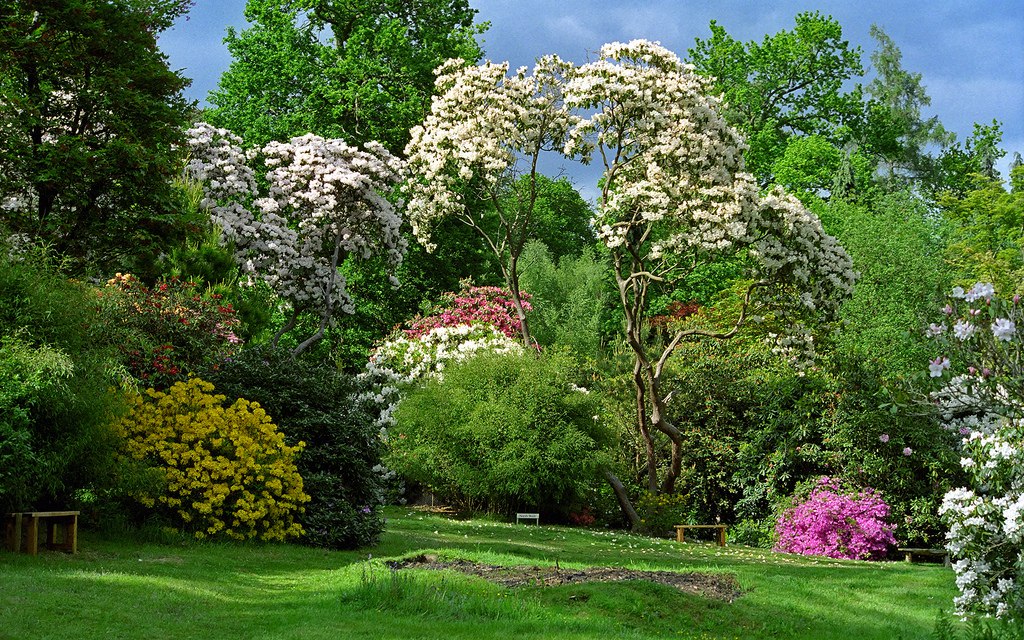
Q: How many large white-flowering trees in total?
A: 3